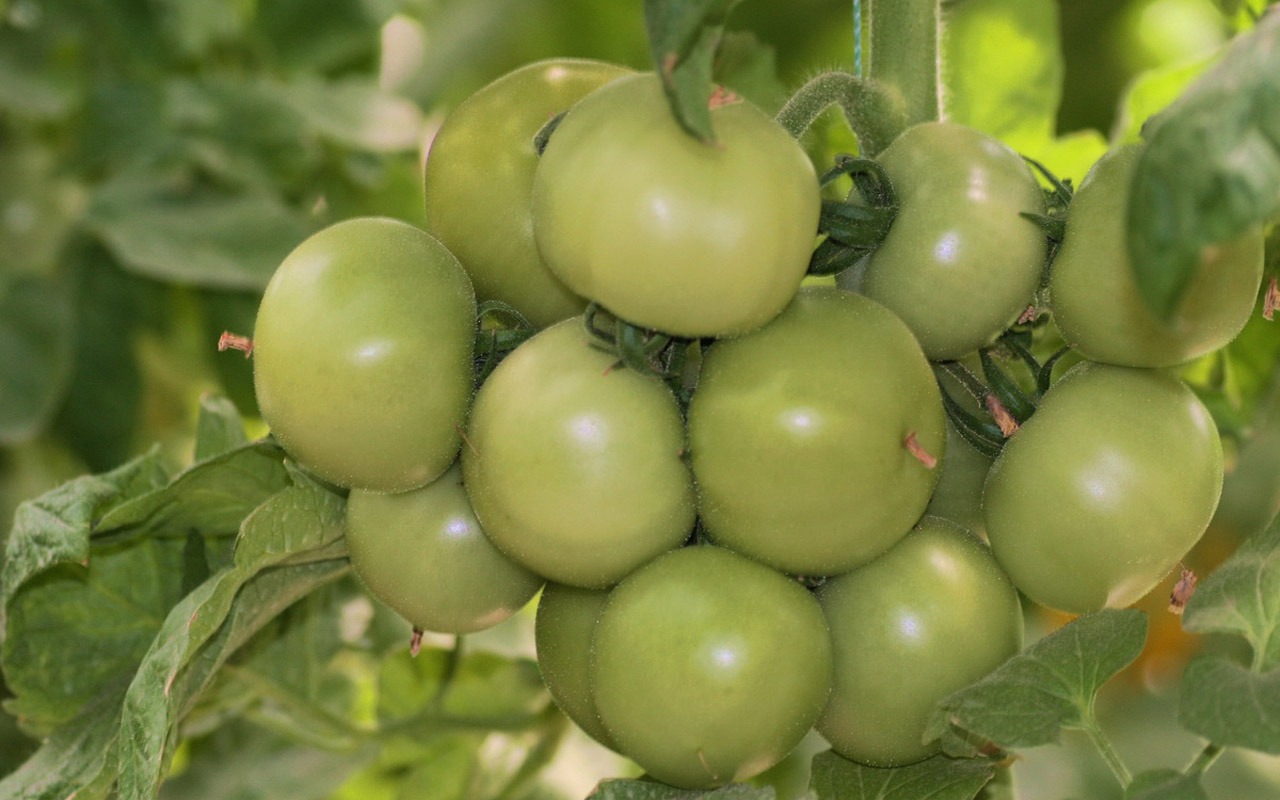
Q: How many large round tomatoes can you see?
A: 12